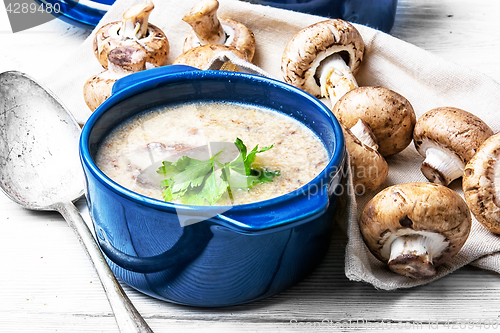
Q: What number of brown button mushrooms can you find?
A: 10